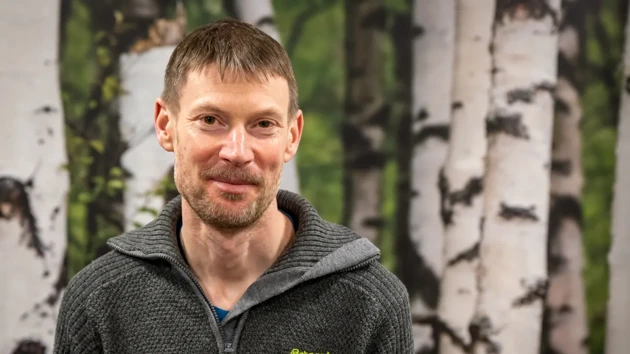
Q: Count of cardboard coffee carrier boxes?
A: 0